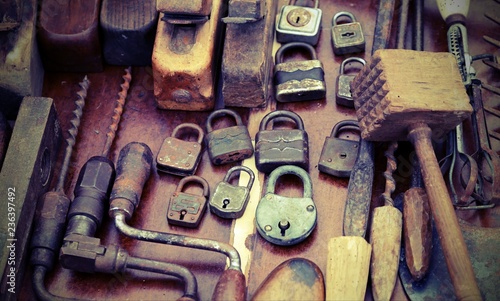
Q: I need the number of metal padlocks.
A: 11